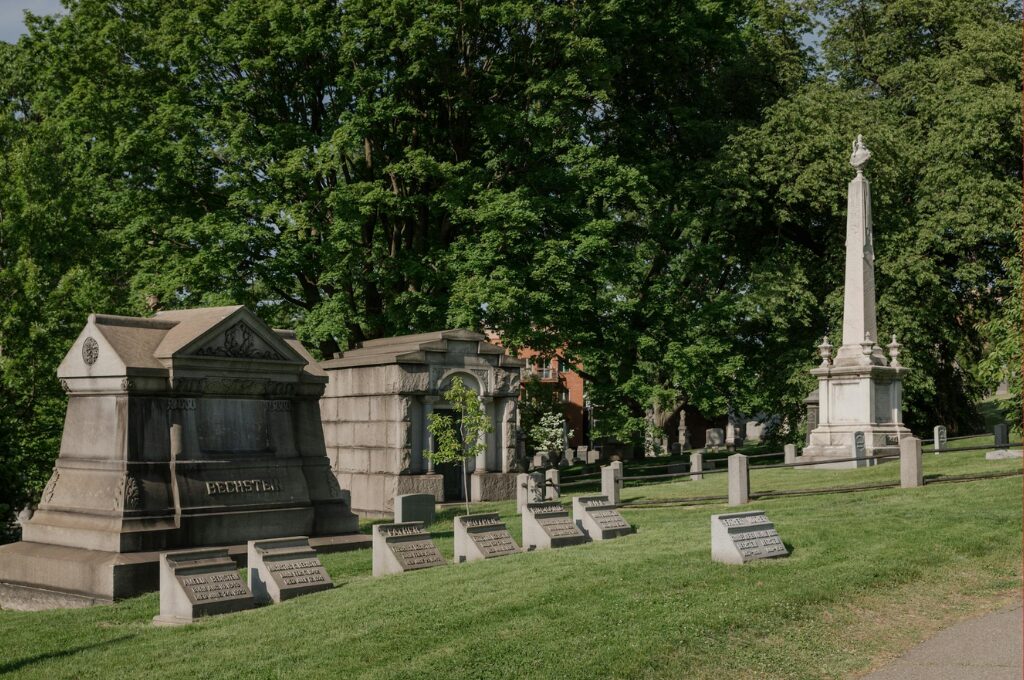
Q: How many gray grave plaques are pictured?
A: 7